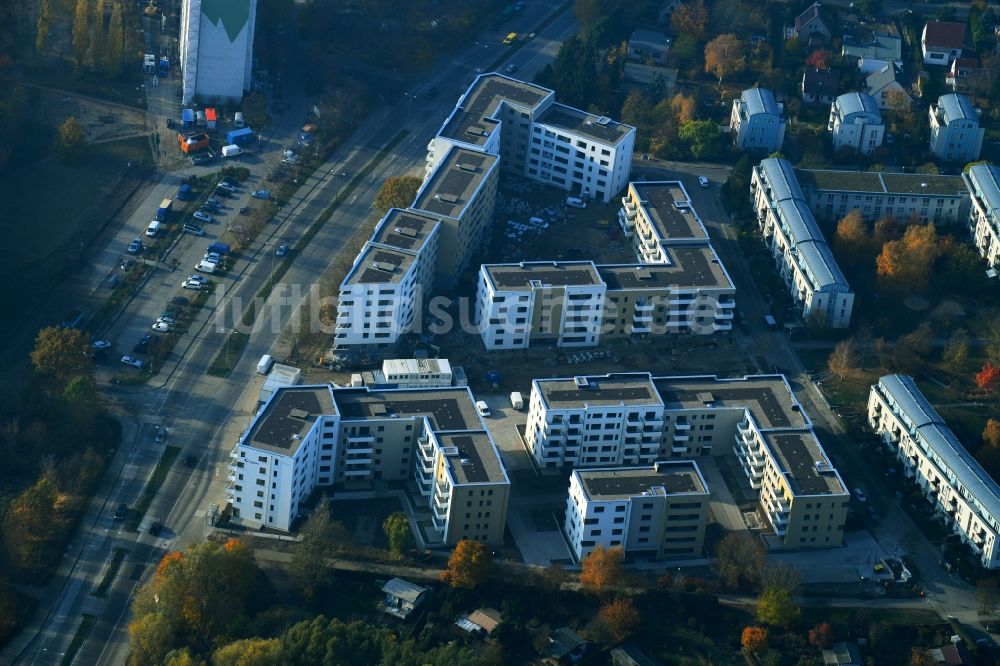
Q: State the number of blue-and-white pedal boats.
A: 0